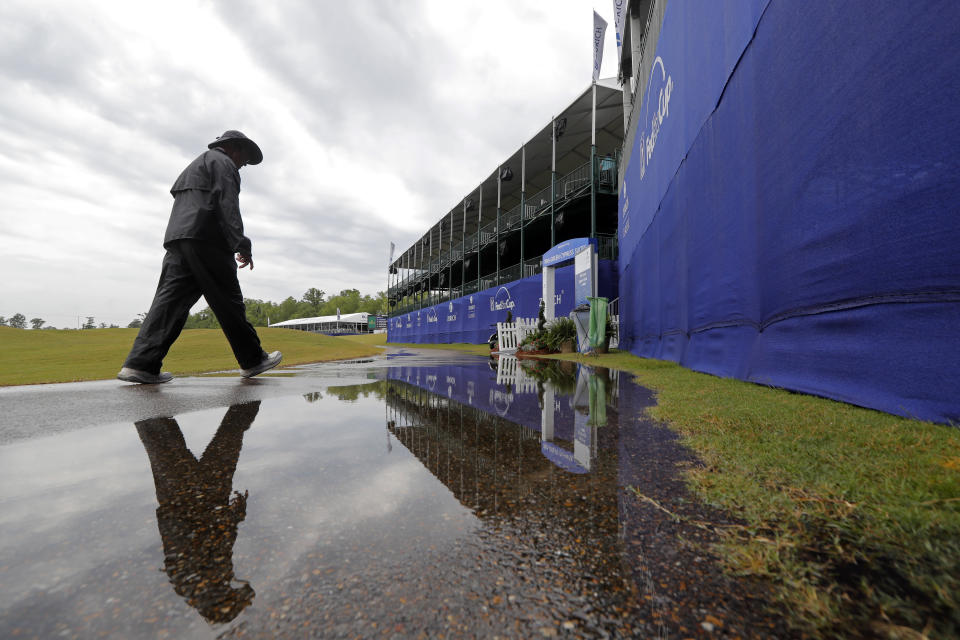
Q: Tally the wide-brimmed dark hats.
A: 1